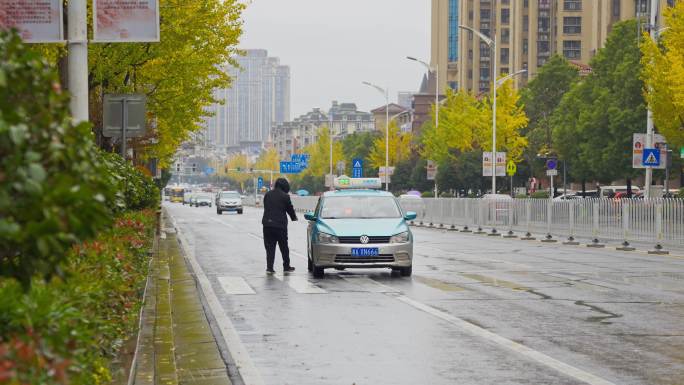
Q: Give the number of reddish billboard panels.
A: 2